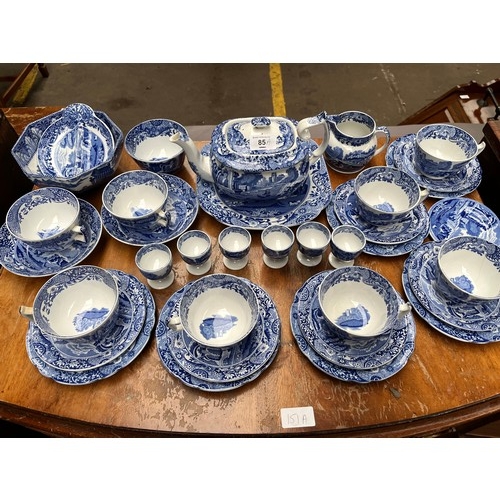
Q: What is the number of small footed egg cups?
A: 6